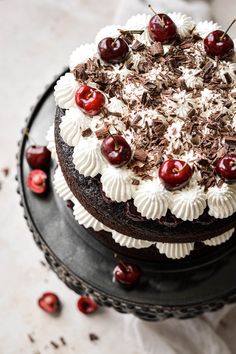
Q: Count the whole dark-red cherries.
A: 9